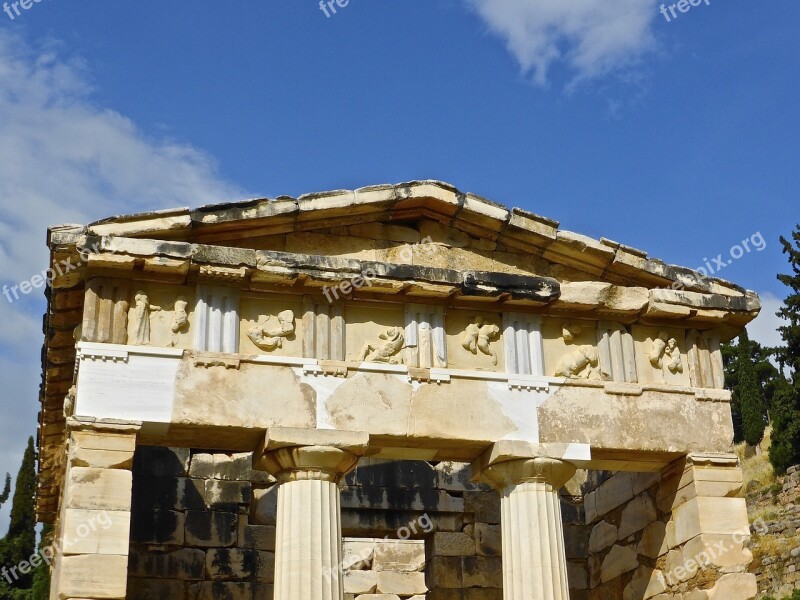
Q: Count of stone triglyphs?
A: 7